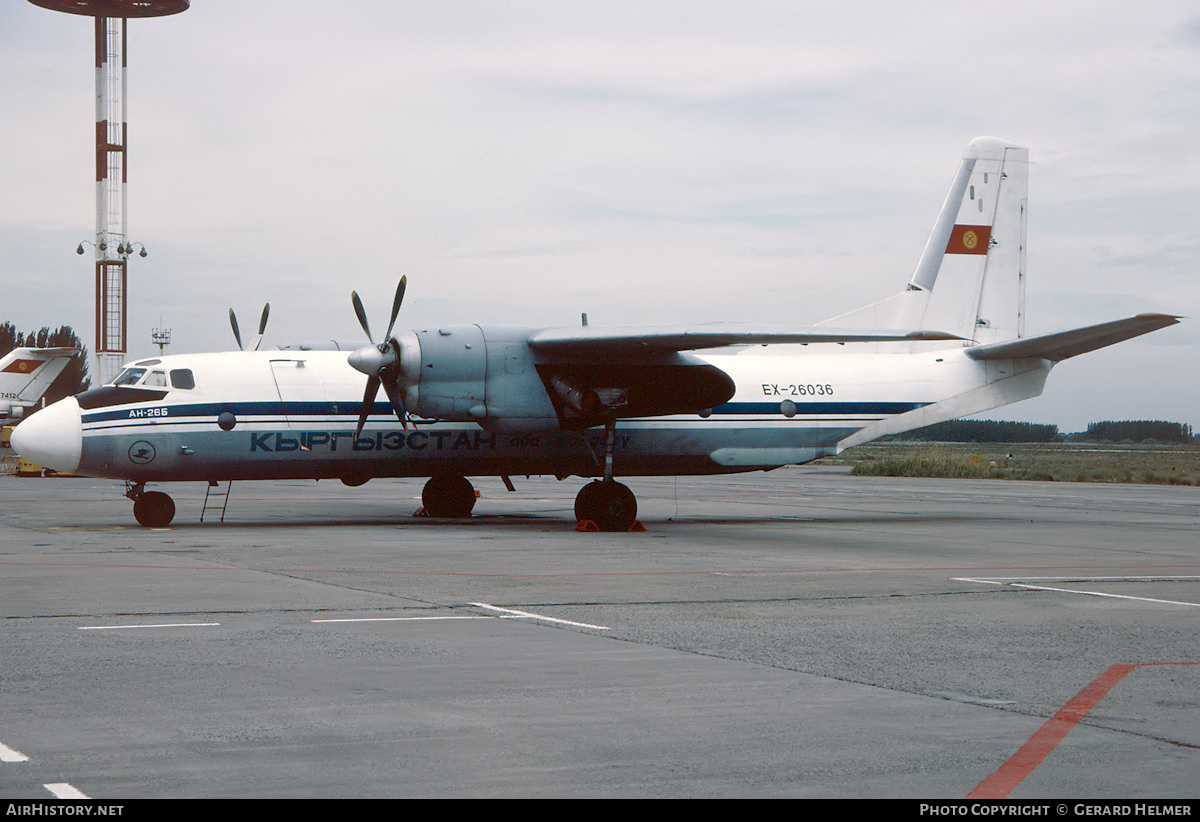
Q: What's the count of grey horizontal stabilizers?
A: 1